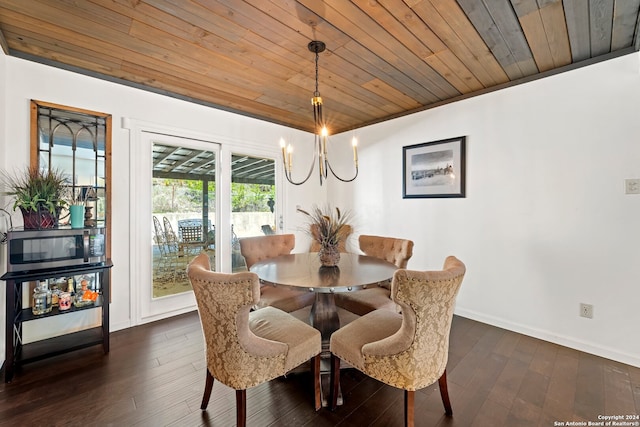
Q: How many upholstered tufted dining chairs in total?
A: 5